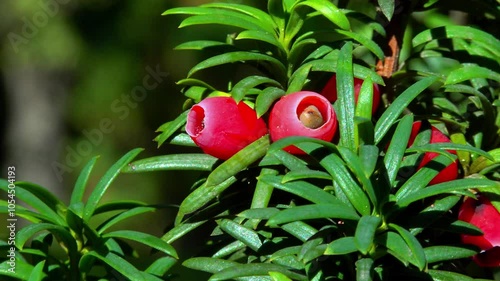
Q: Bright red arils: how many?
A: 5